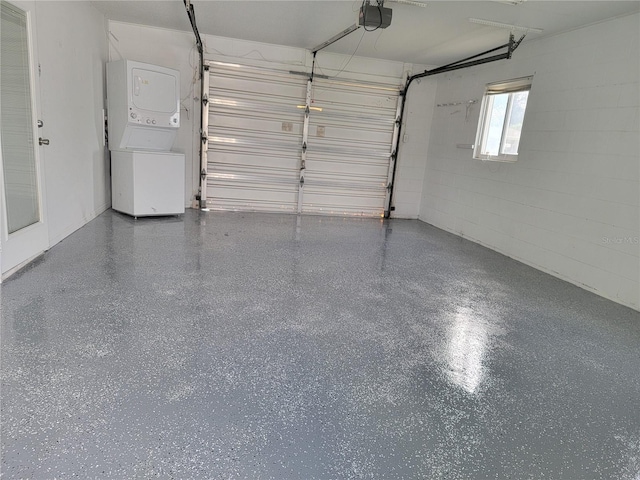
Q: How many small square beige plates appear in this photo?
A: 2